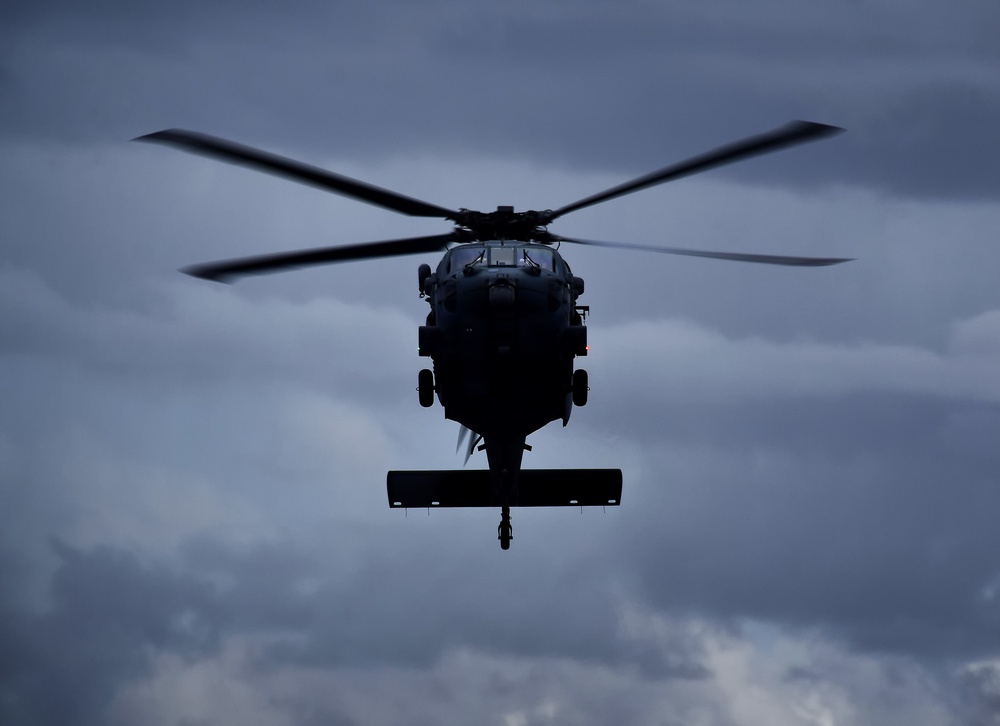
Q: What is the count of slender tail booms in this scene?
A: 1